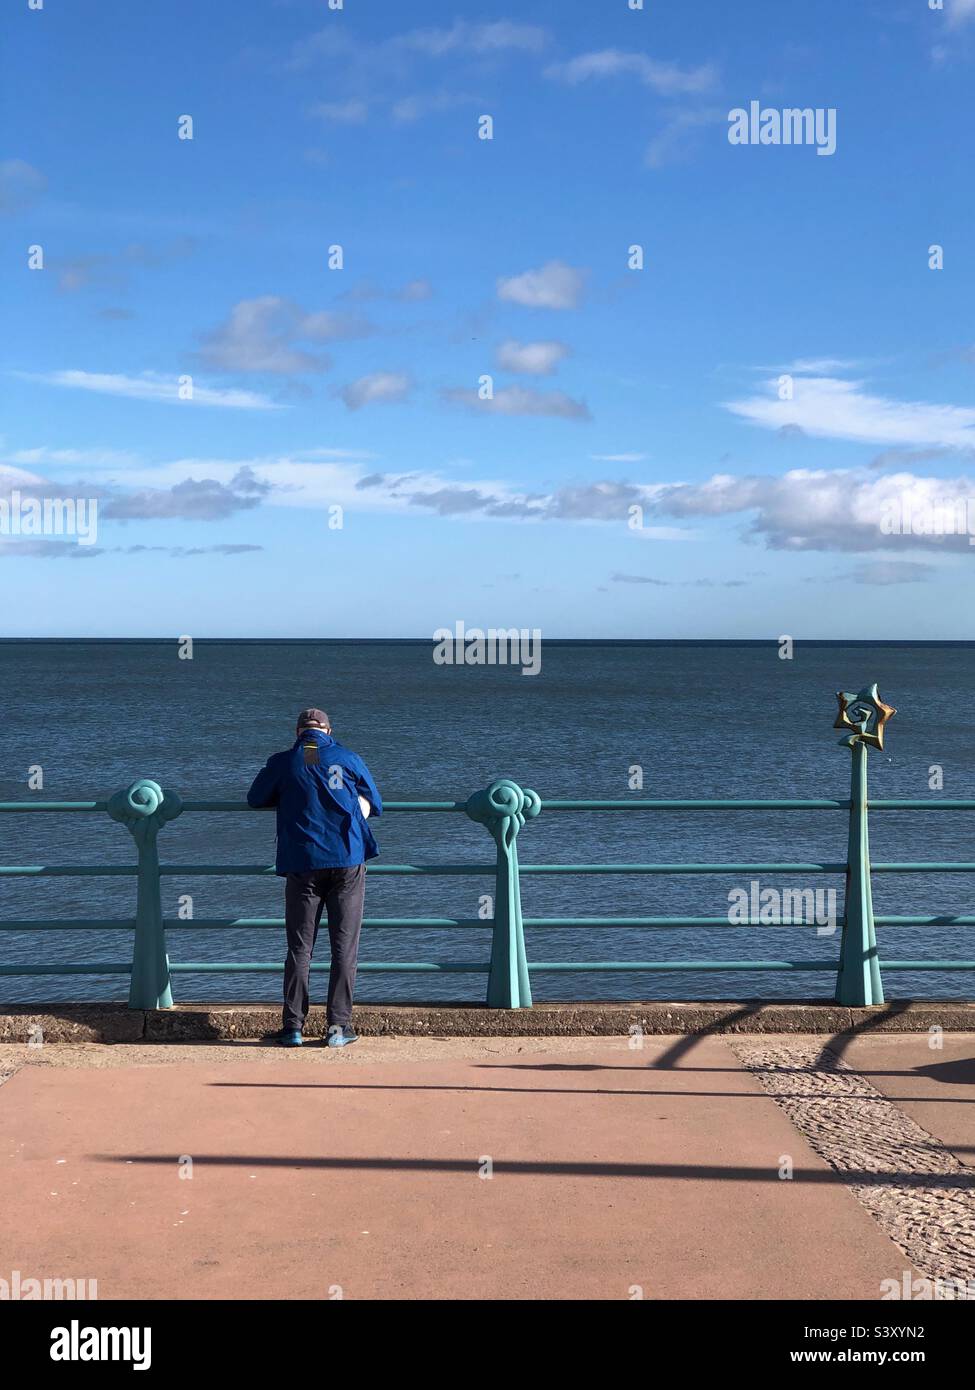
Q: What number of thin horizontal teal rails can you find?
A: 4